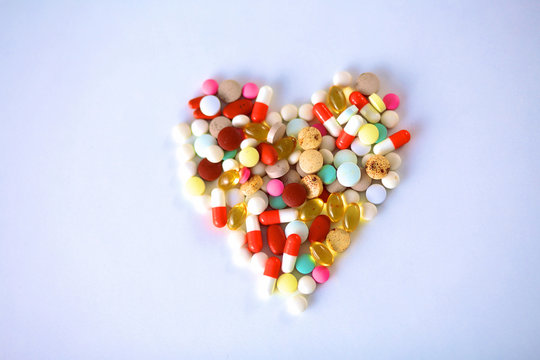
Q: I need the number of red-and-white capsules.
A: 10